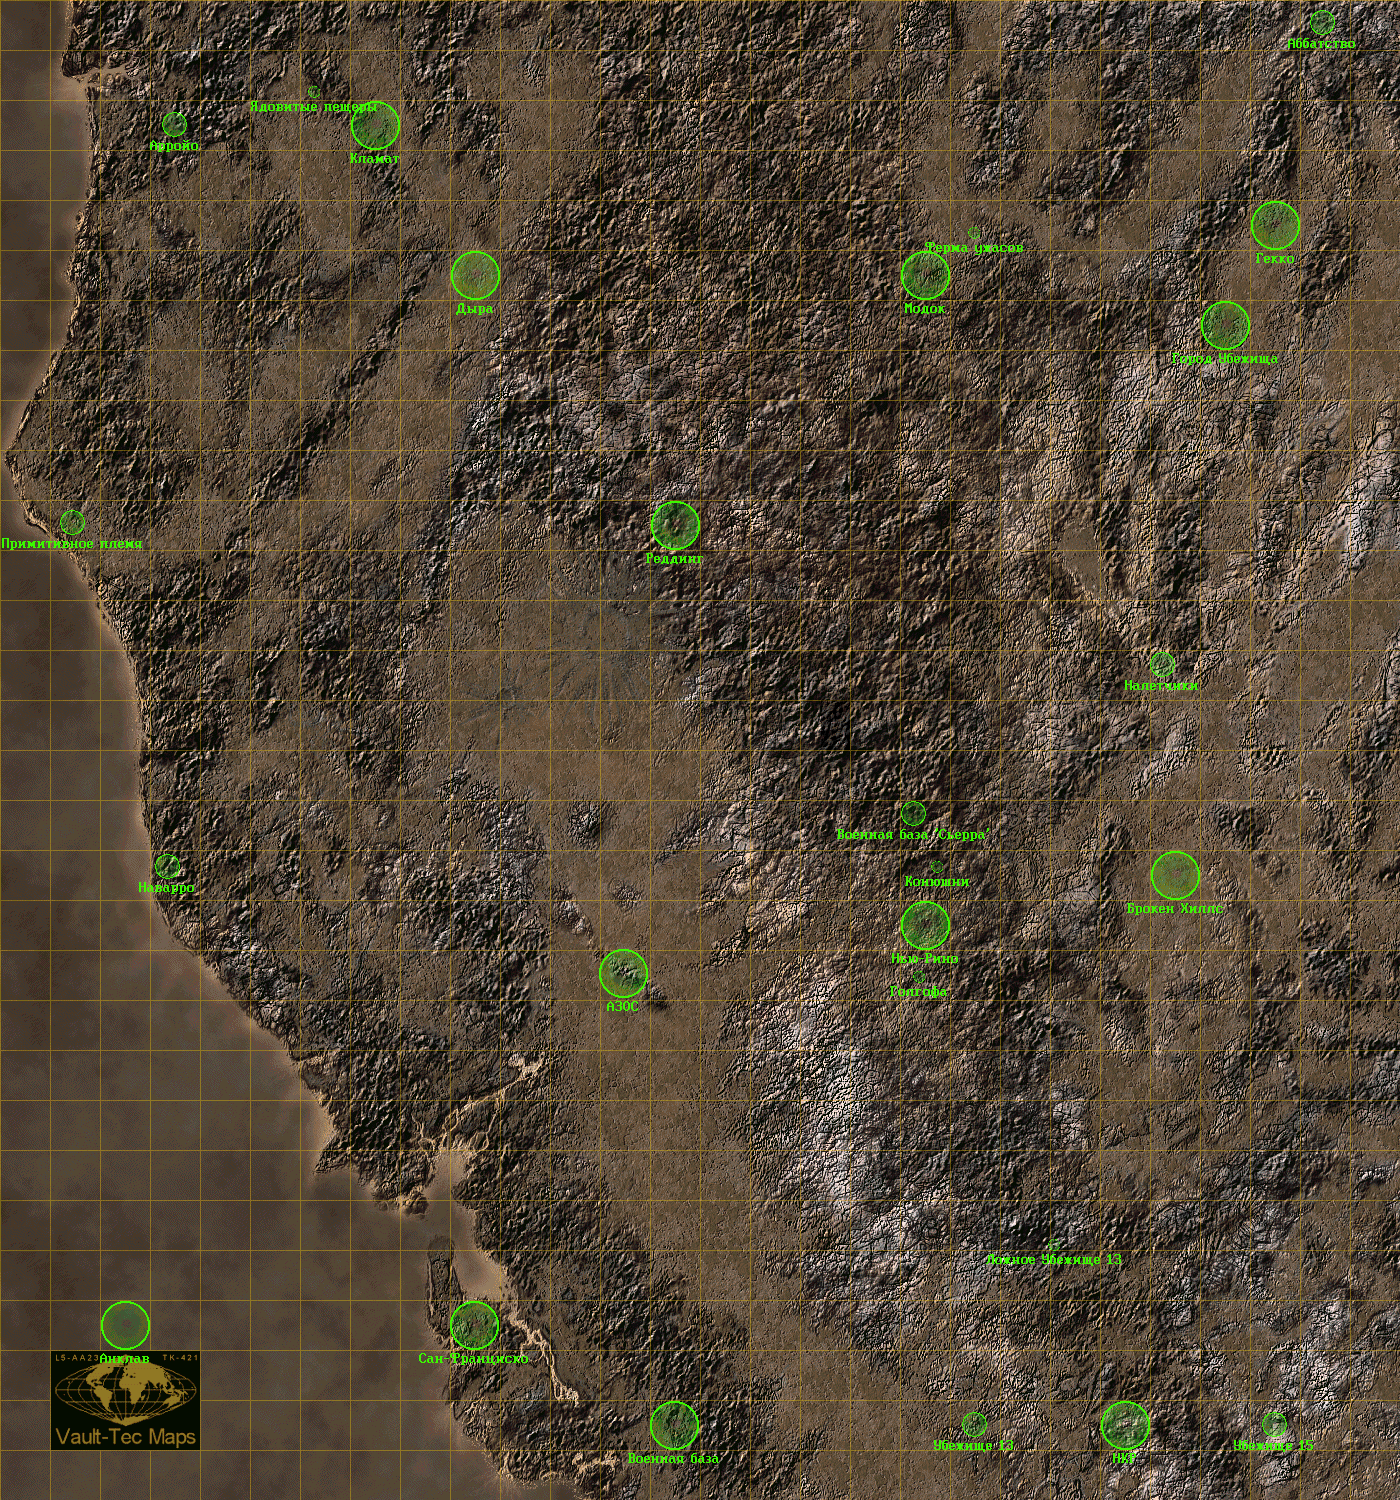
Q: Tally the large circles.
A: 13